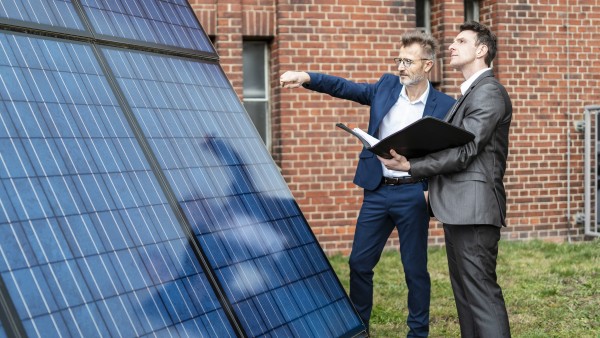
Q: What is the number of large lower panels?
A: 2